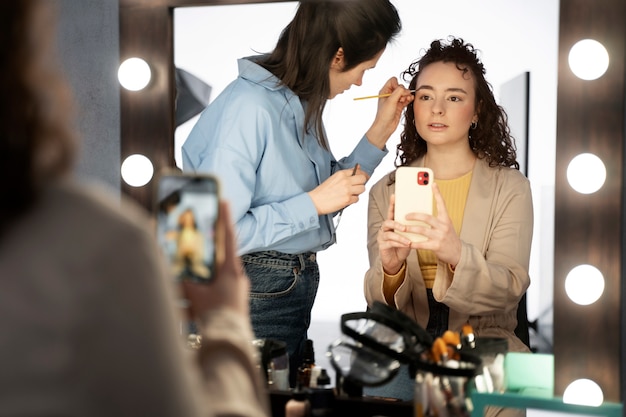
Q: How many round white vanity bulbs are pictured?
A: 6